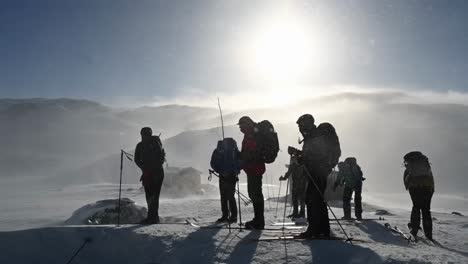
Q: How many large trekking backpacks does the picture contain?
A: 6